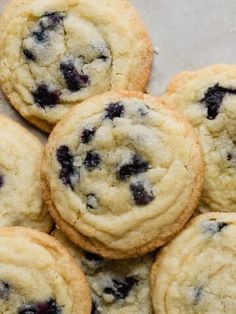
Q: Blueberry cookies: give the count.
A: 7